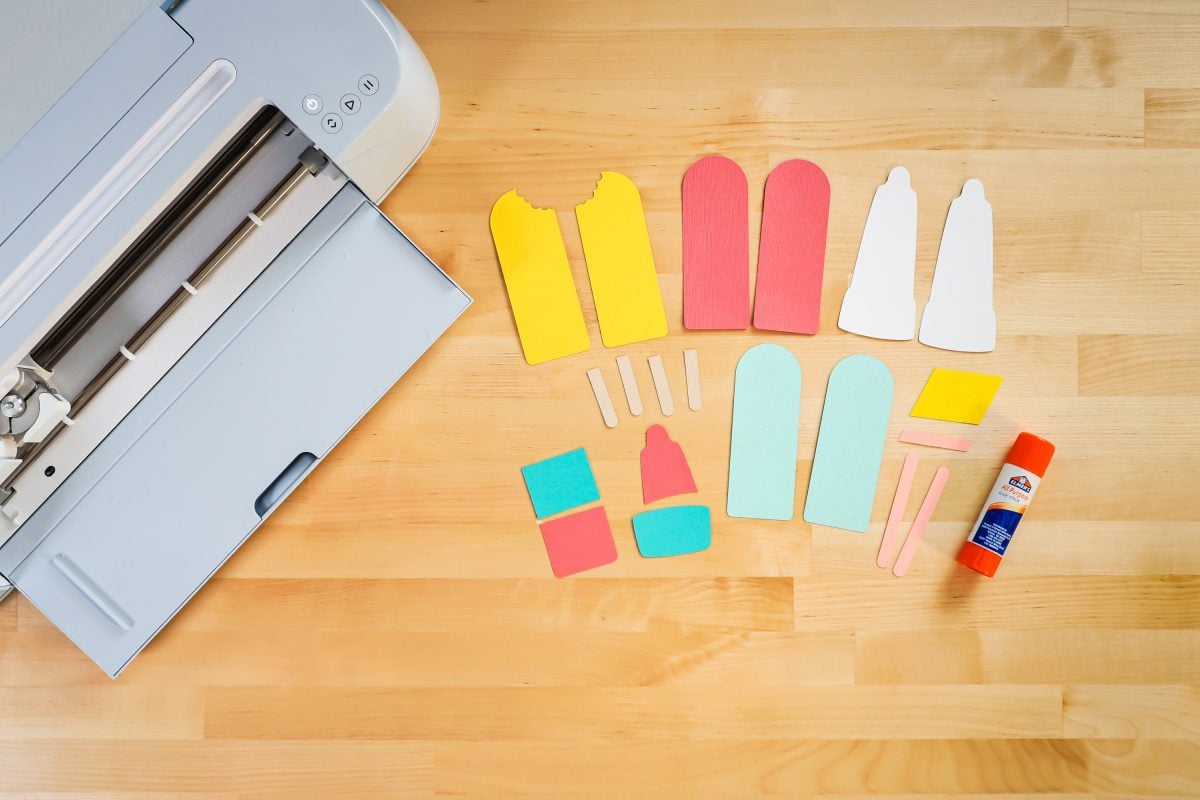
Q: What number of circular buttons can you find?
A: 4